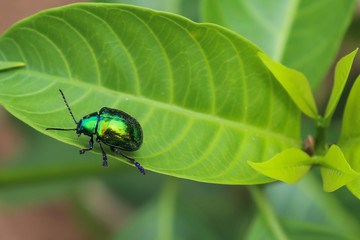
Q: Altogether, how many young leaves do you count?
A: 4